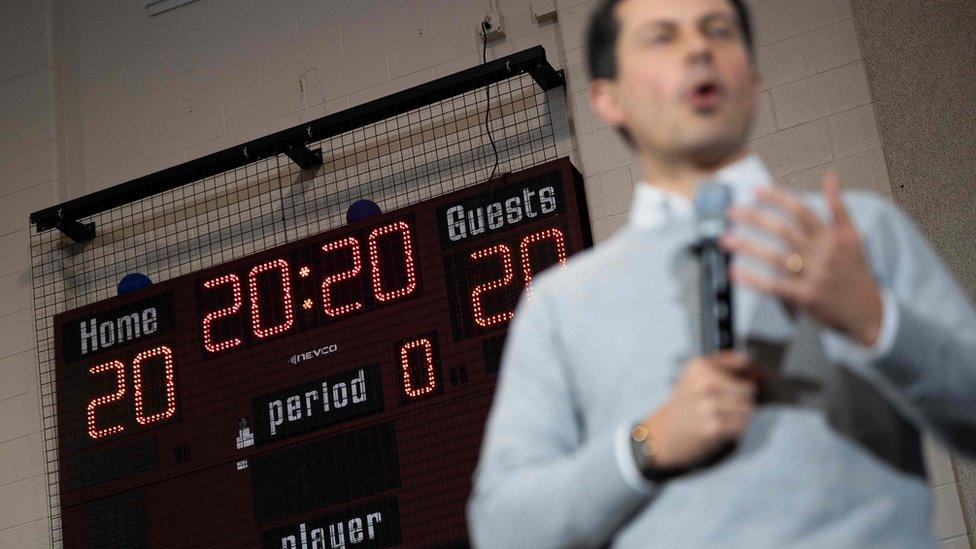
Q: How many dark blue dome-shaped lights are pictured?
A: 2